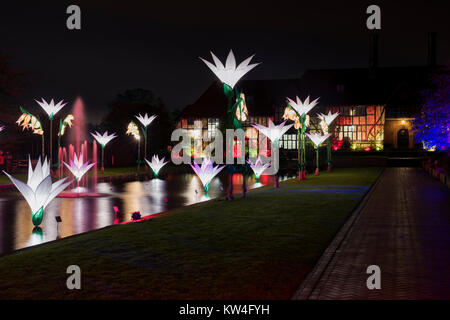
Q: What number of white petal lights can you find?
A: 13